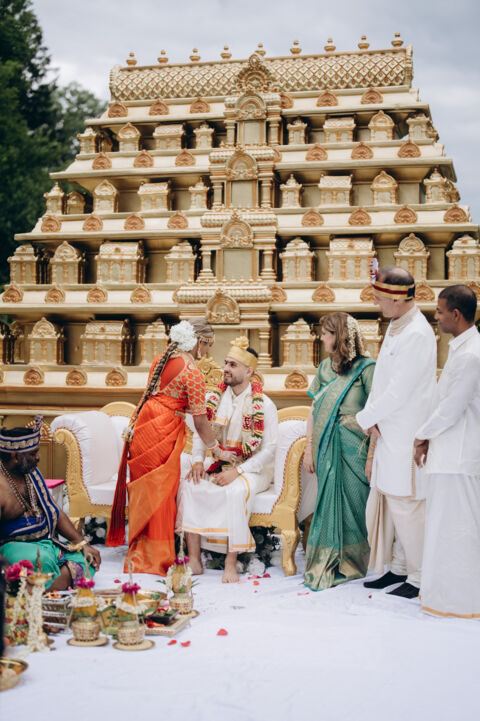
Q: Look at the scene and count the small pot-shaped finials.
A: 9